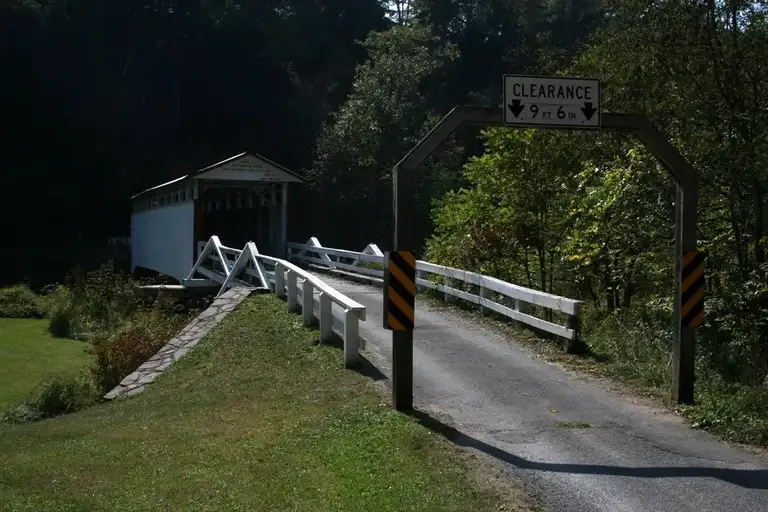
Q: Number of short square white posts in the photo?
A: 5